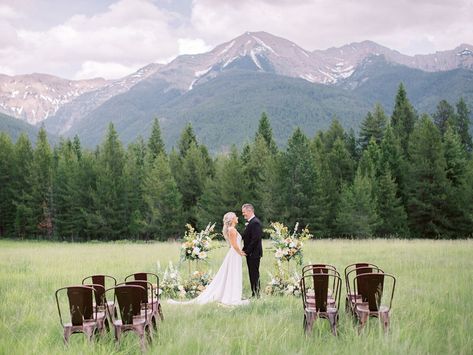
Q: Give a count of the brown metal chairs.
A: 12